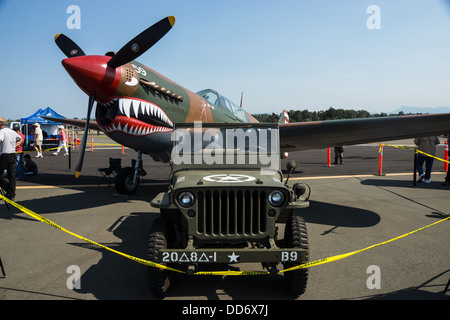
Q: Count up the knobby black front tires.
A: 2